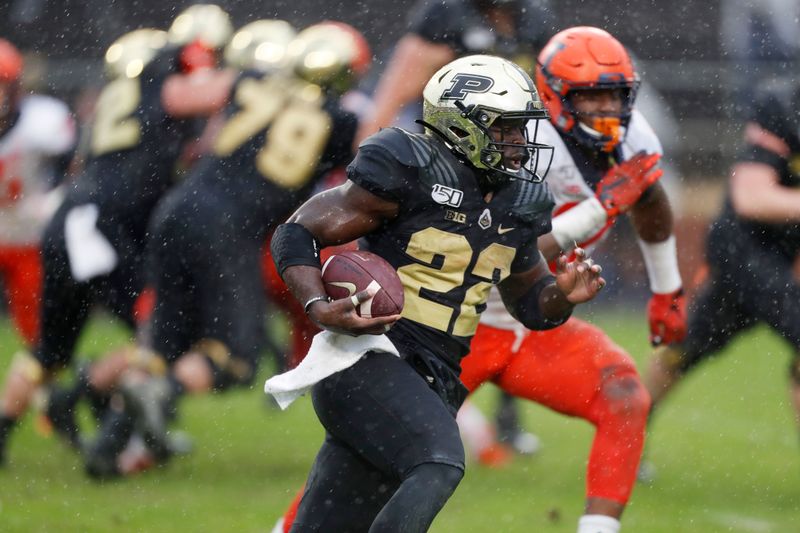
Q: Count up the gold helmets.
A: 5